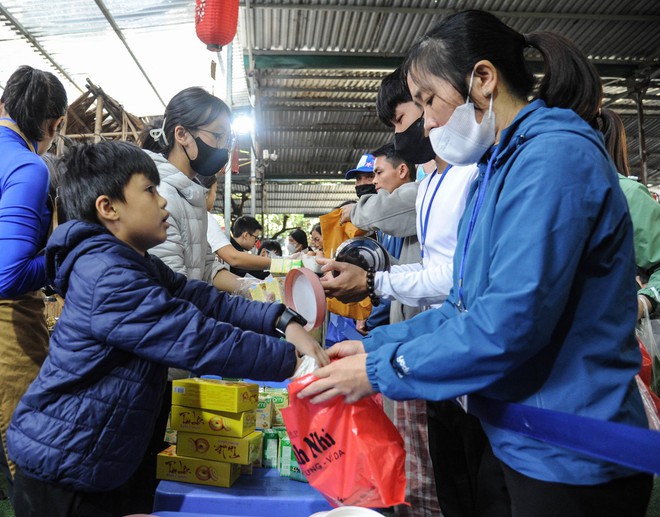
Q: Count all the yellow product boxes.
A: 4